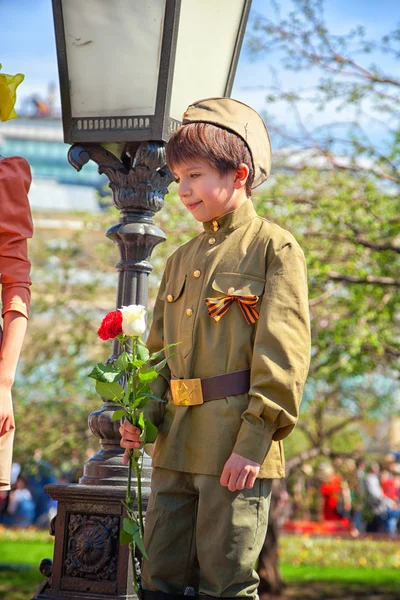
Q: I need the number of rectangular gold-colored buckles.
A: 1